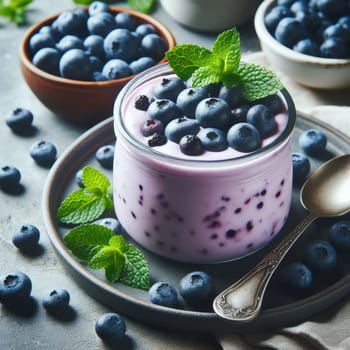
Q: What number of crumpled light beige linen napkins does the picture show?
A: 1